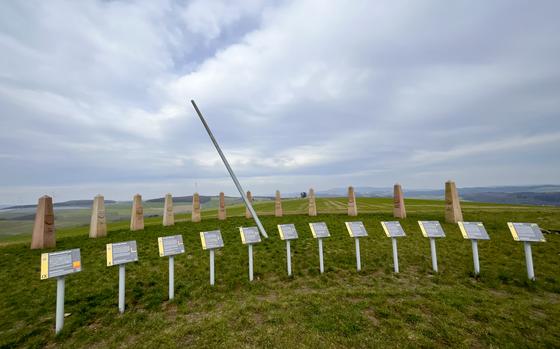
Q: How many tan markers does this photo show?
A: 12